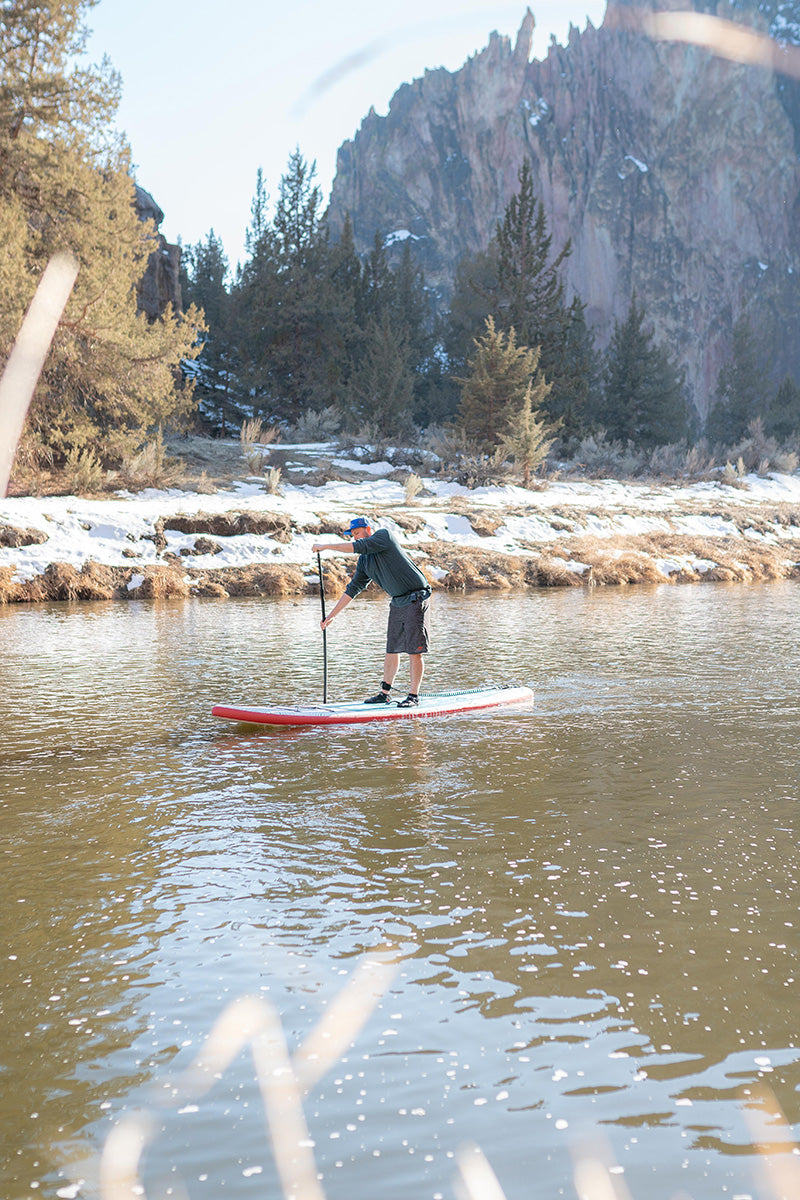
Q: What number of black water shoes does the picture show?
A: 2